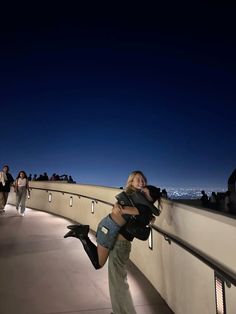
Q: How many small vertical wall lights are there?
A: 6